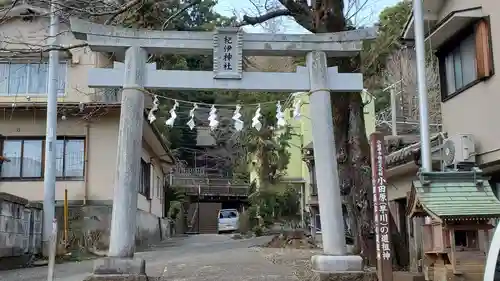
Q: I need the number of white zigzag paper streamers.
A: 8